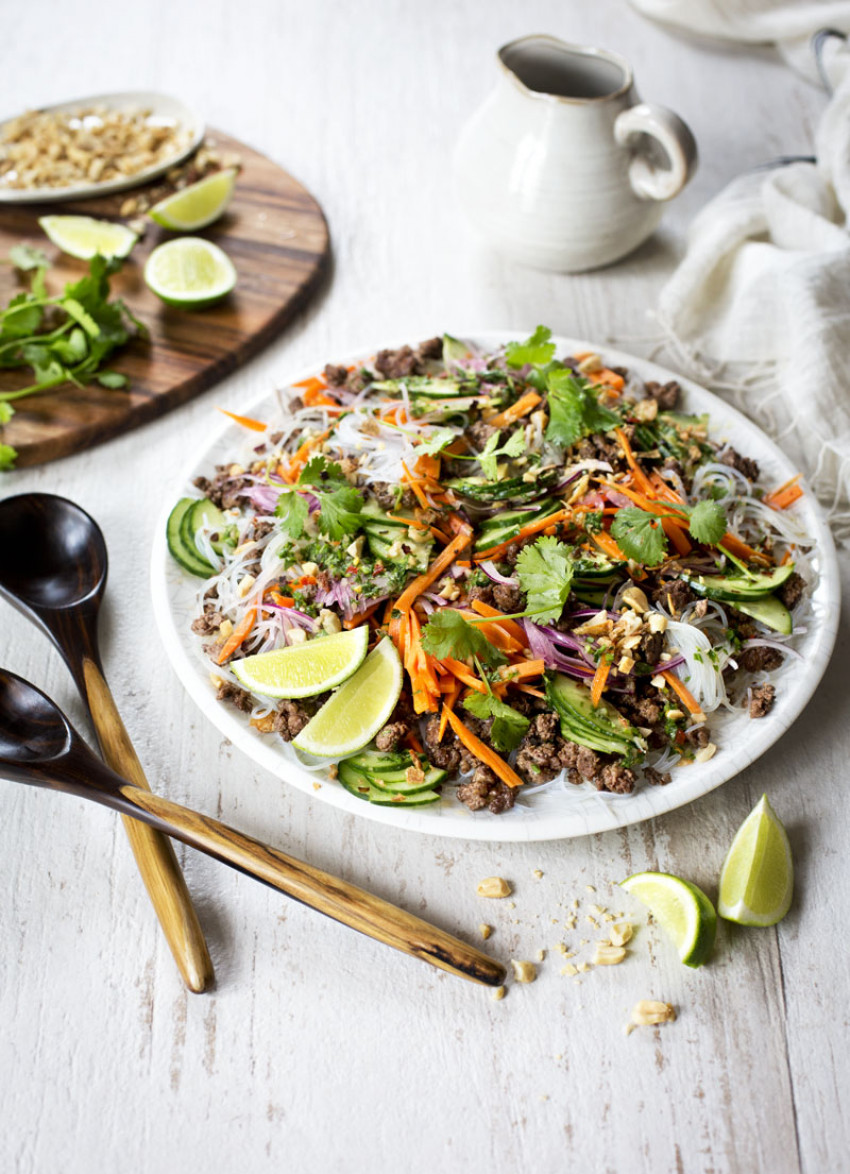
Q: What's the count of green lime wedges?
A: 7